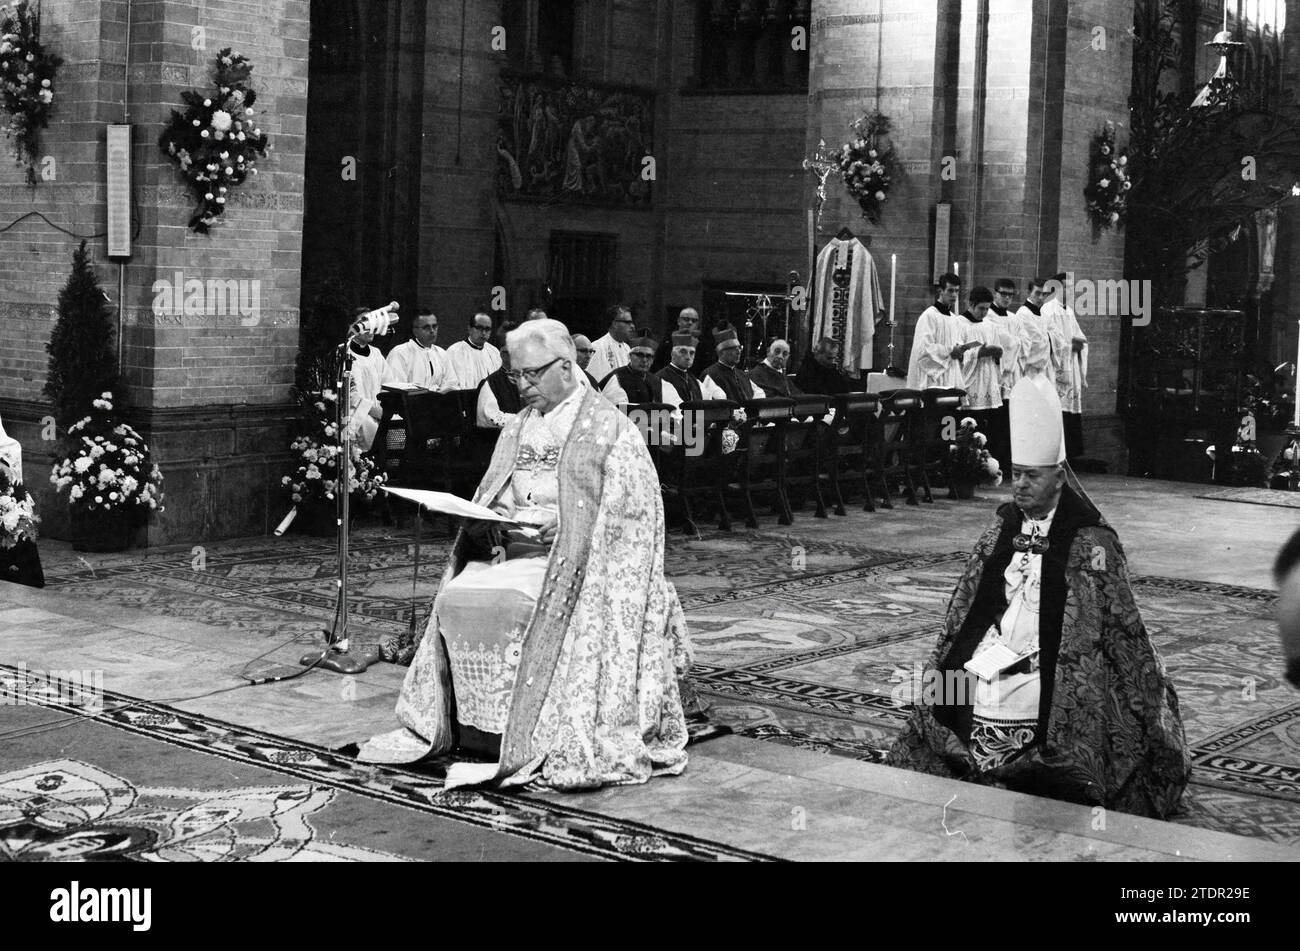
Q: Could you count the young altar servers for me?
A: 5